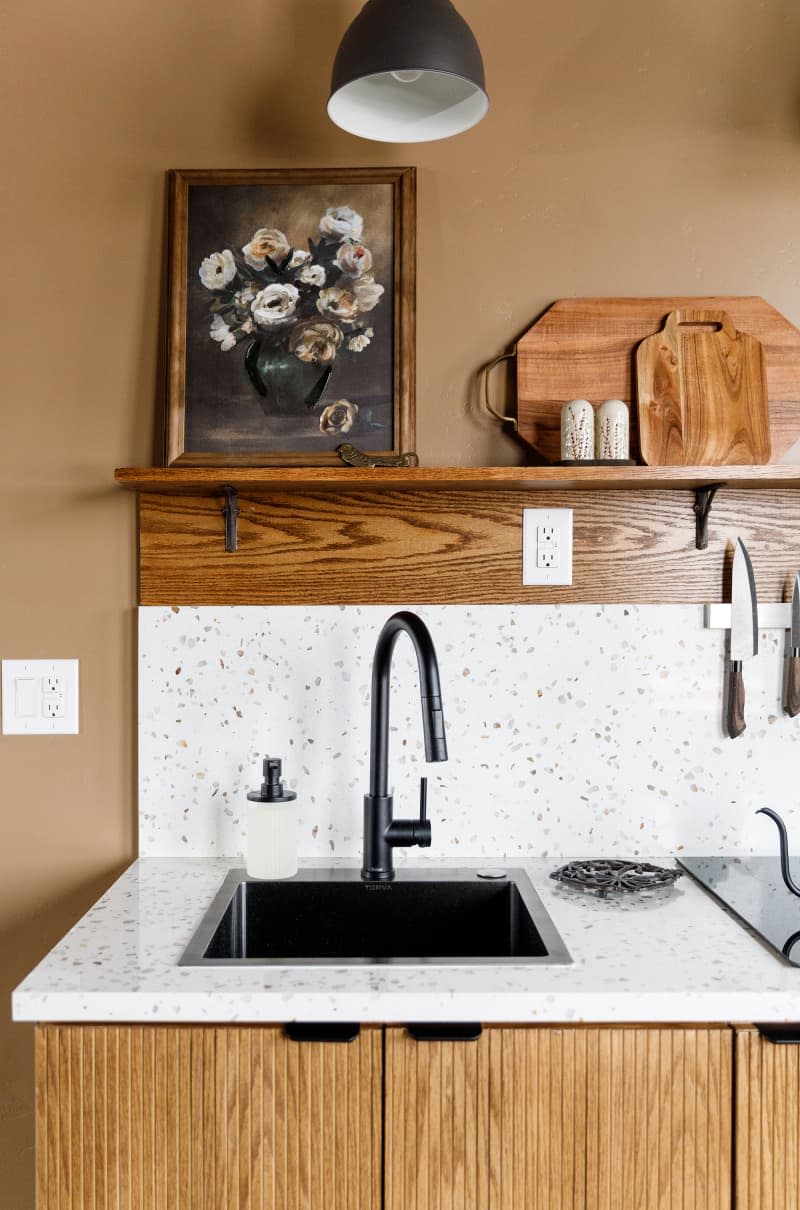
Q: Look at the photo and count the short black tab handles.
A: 3